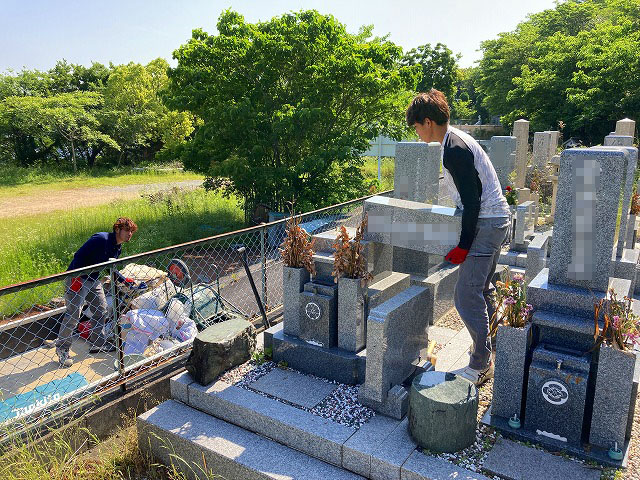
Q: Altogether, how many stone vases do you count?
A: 4